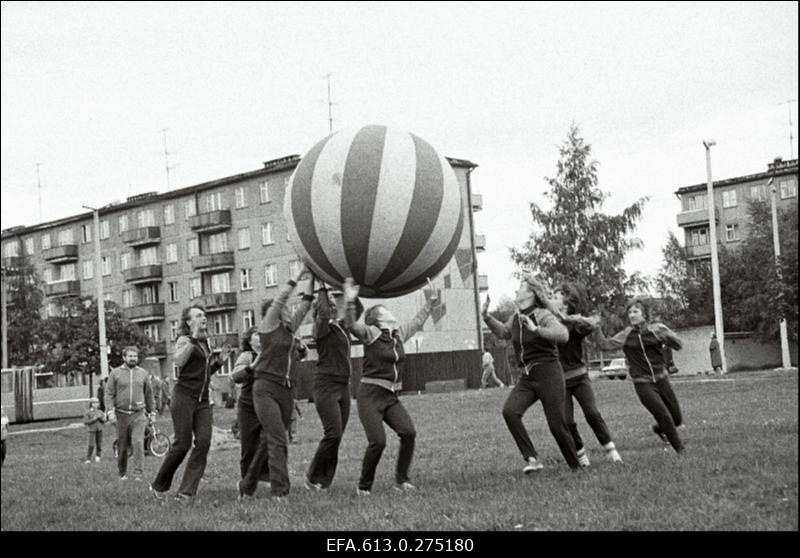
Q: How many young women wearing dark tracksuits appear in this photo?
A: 8